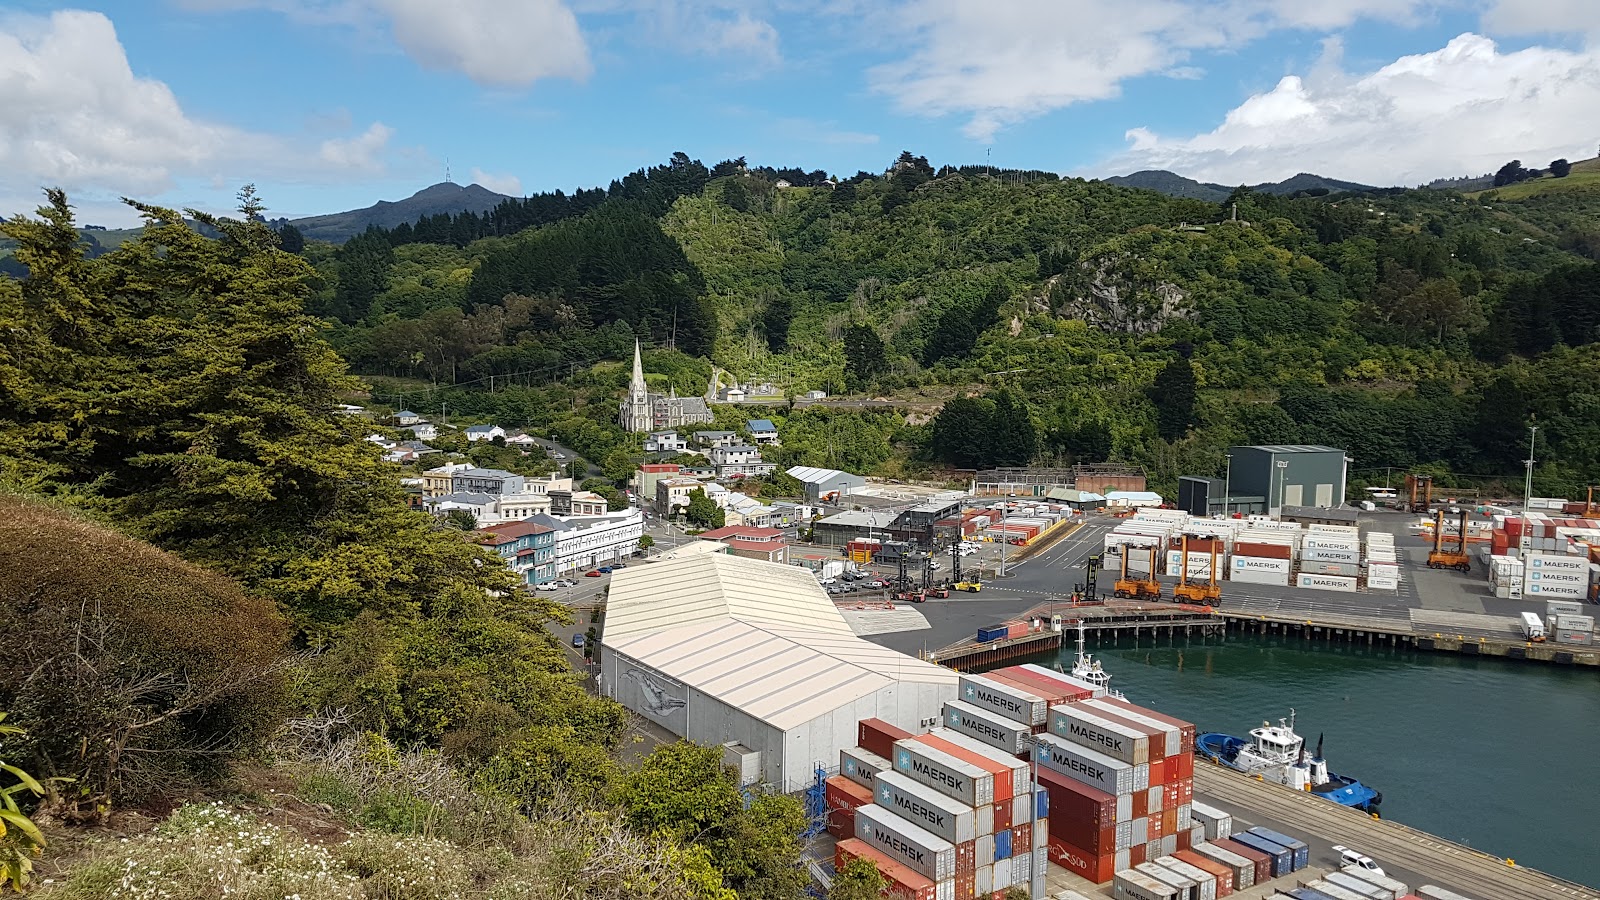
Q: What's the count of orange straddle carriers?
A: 5